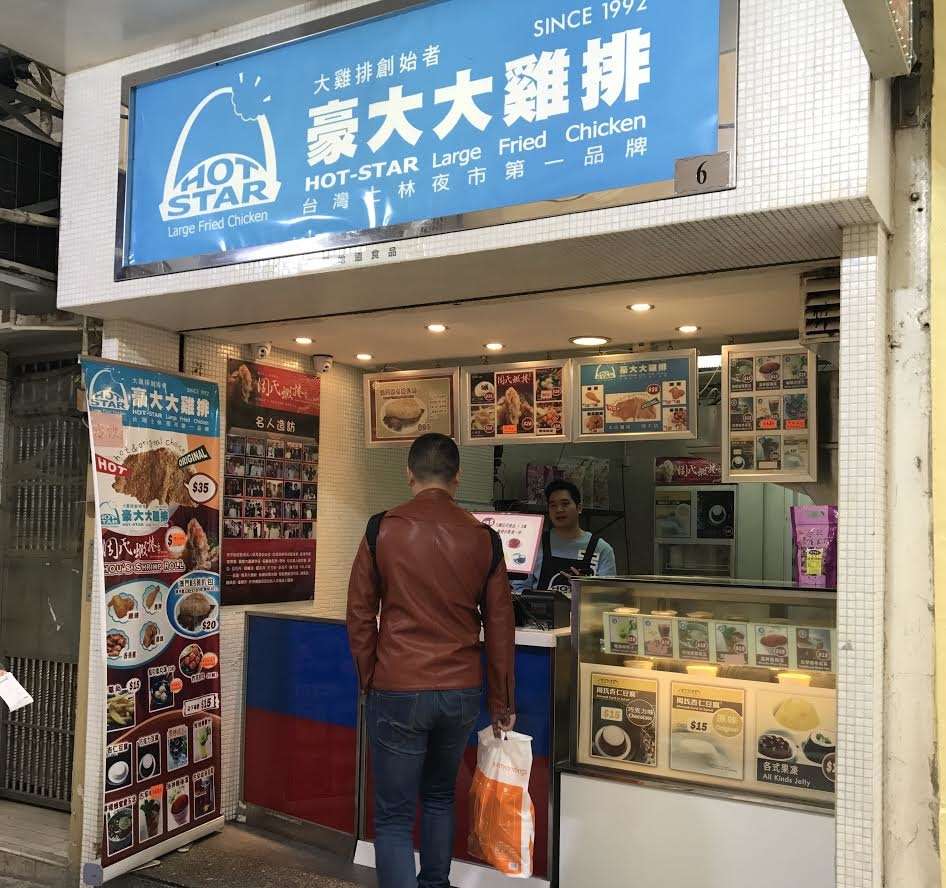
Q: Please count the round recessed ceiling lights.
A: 7